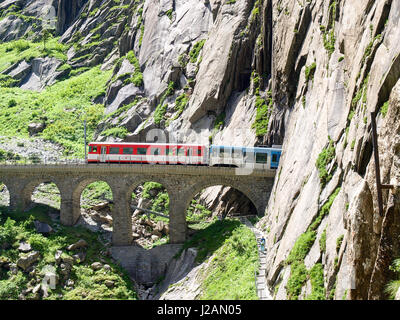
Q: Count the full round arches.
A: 4